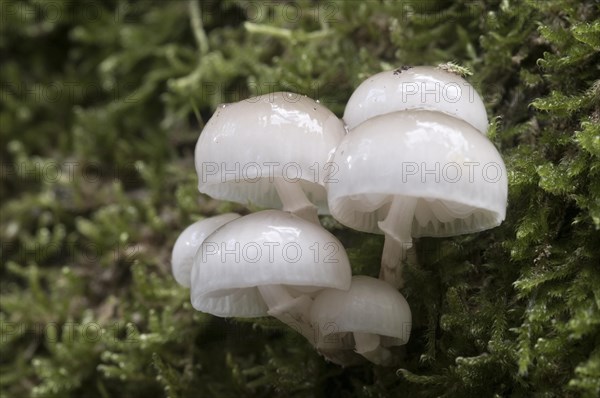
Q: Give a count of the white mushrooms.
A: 6